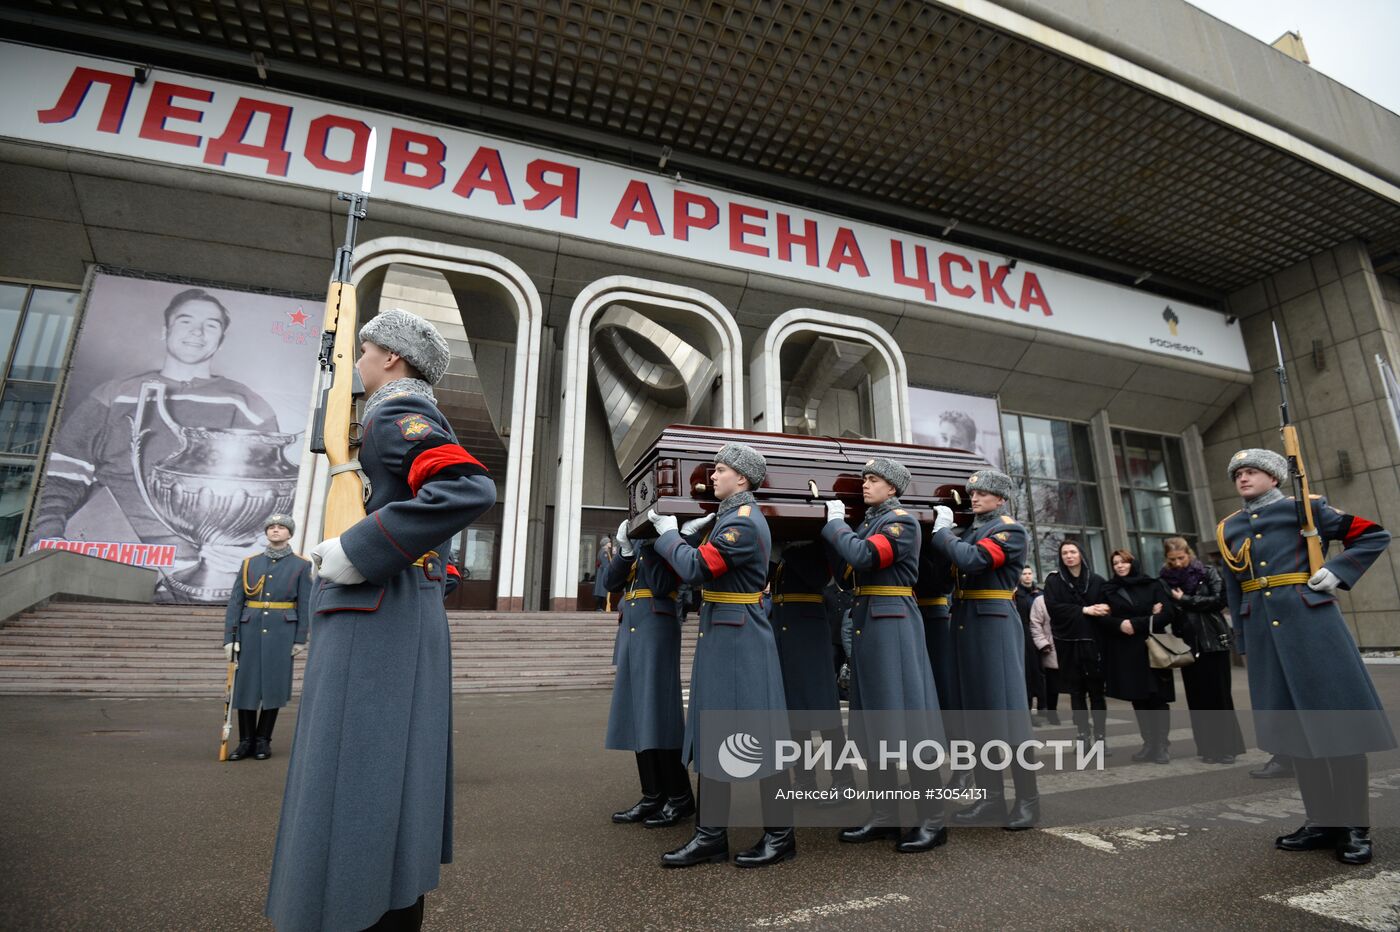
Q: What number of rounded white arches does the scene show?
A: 3